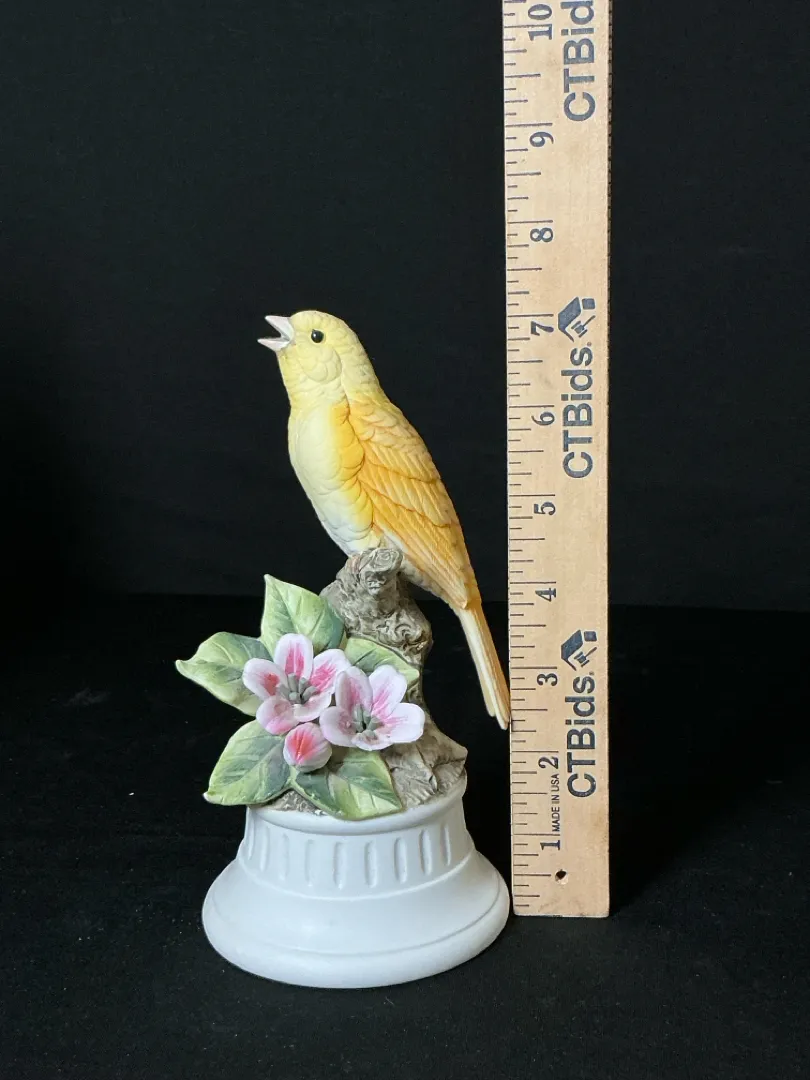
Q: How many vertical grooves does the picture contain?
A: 9